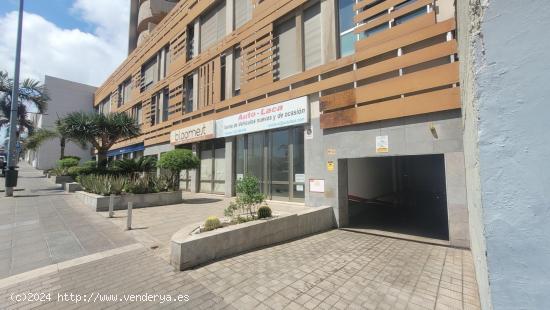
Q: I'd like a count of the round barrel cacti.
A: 2